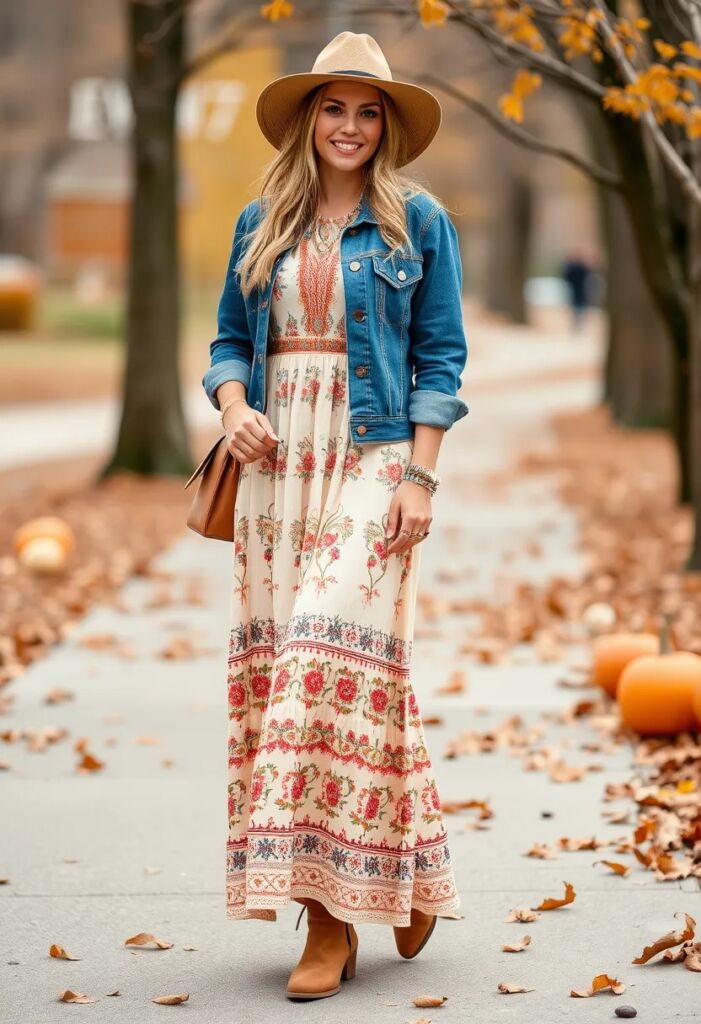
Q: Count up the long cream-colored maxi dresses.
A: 1